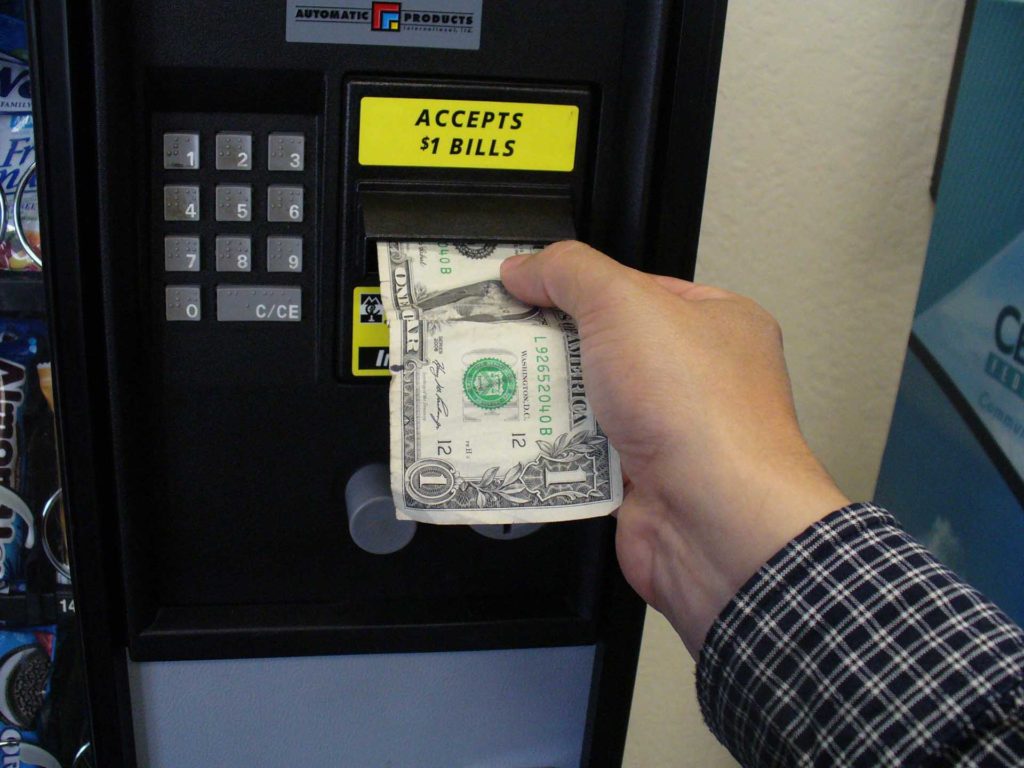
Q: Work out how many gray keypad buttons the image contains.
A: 11